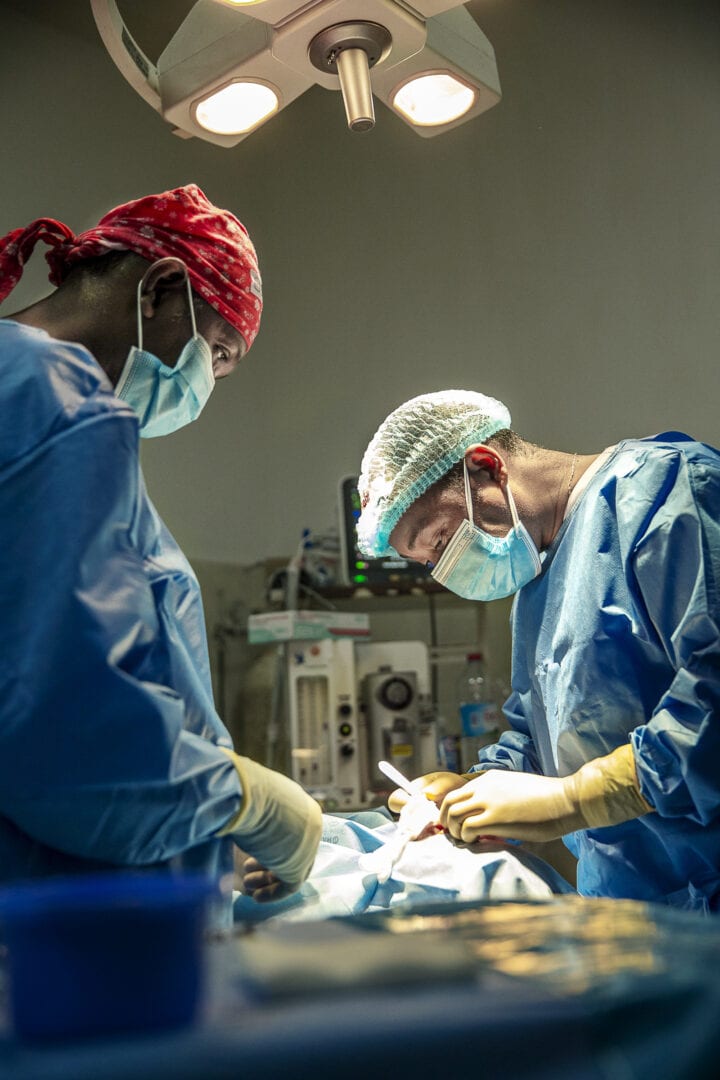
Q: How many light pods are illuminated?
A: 3